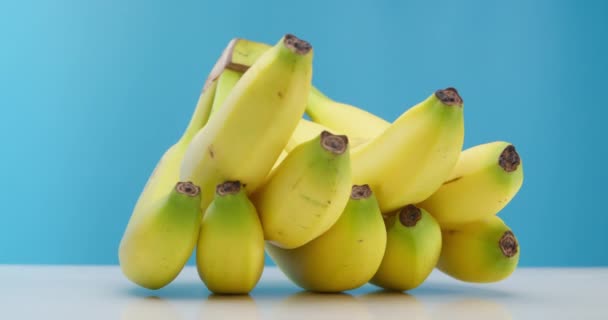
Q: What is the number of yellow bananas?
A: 9